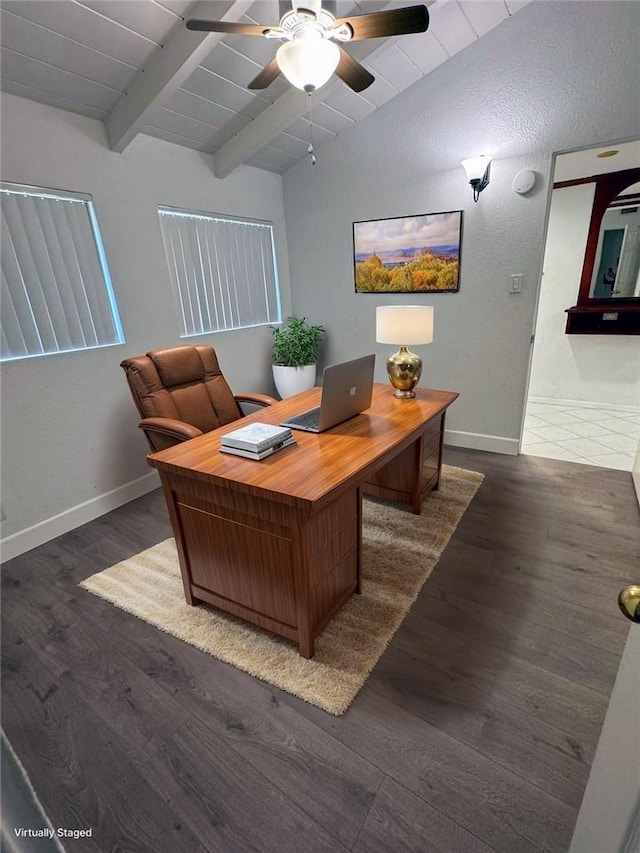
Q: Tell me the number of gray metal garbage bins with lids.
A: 0